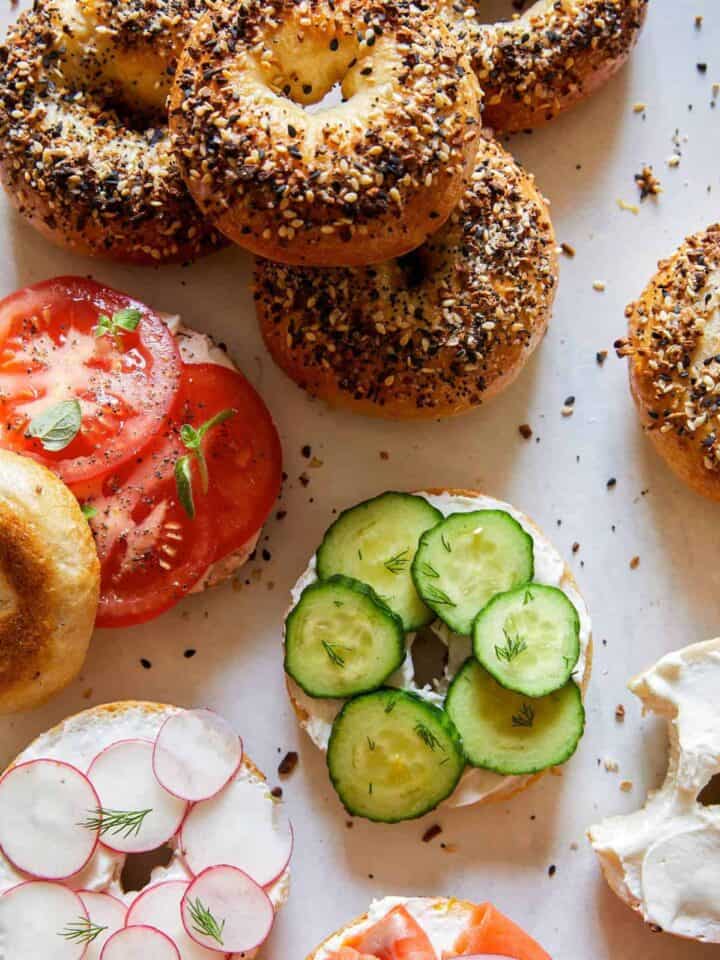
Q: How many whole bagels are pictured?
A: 5